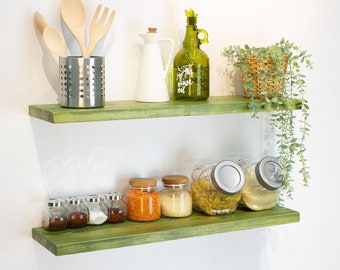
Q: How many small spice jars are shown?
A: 4